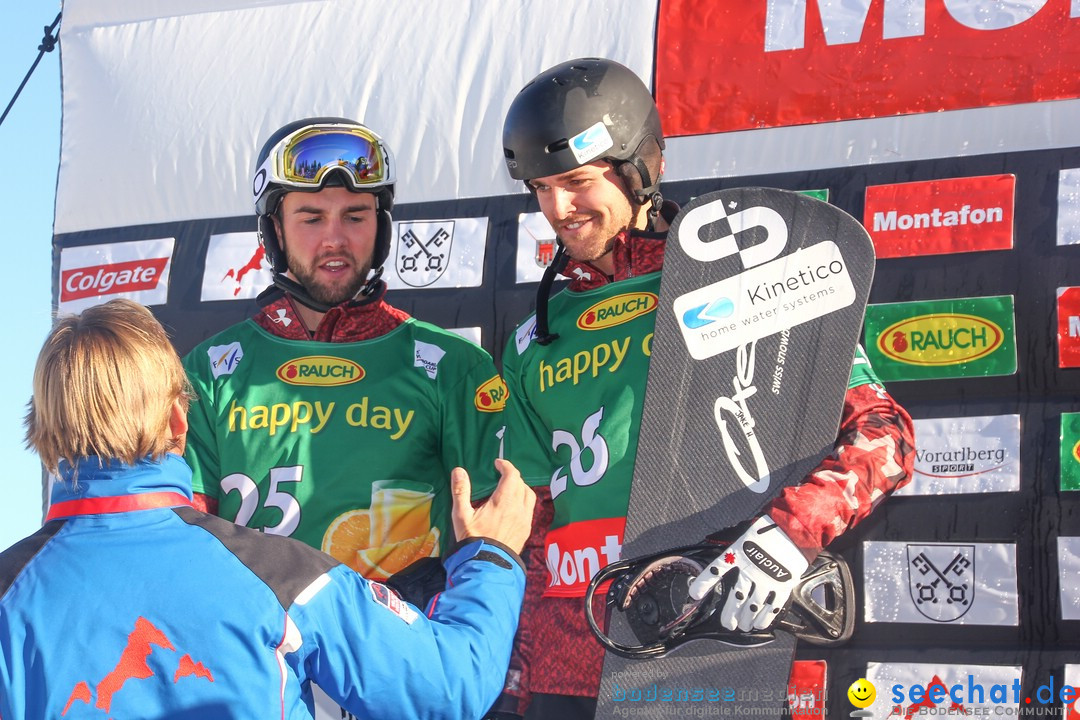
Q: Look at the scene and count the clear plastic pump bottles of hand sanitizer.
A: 0